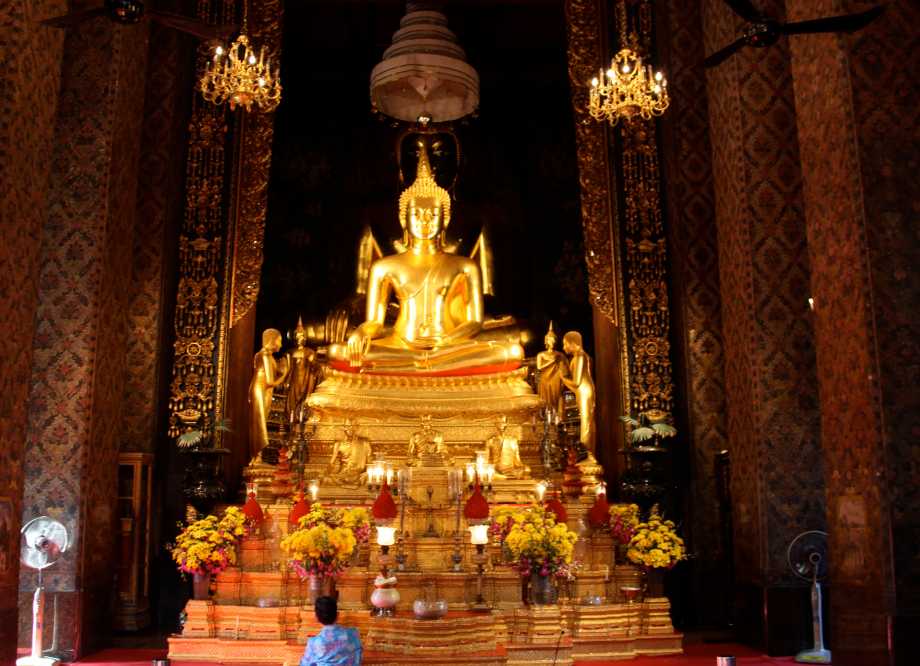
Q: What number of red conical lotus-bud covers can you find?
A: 6